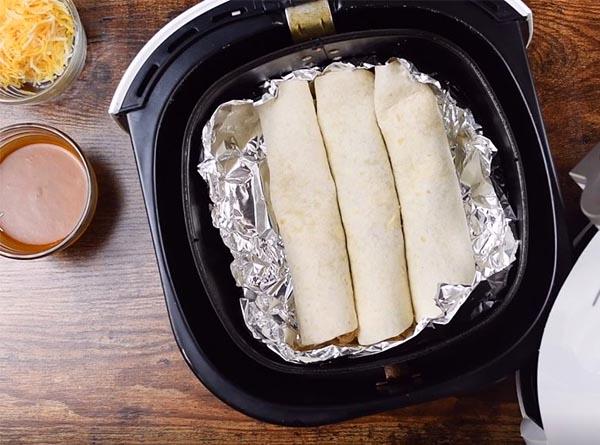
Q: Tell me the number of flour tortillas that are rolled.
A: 3